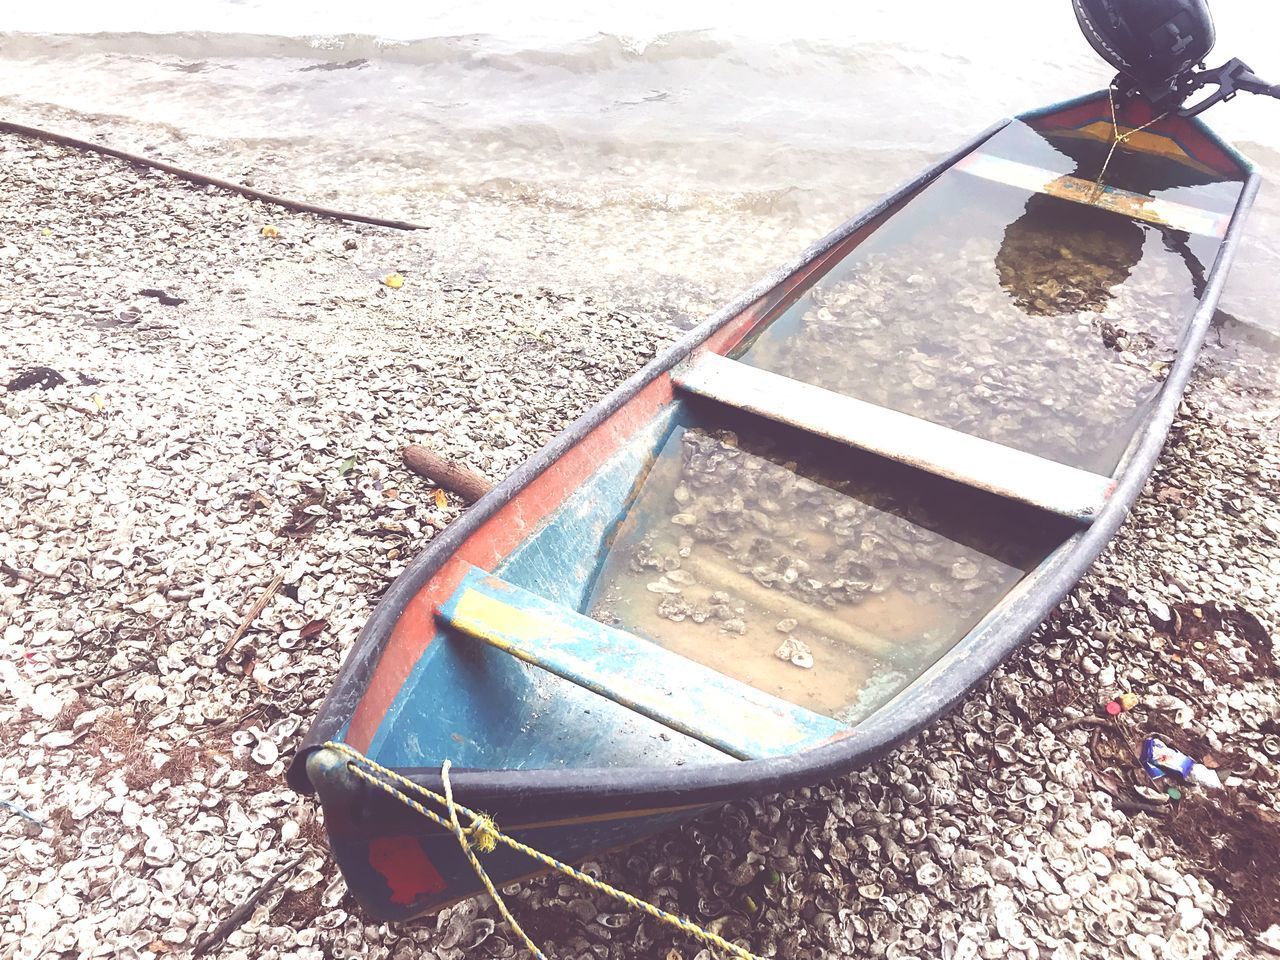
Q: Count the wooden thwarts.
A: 3